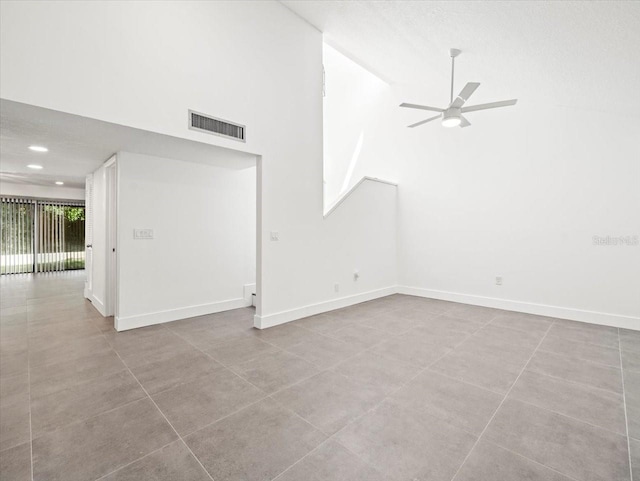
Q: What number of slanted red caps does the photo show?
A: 0